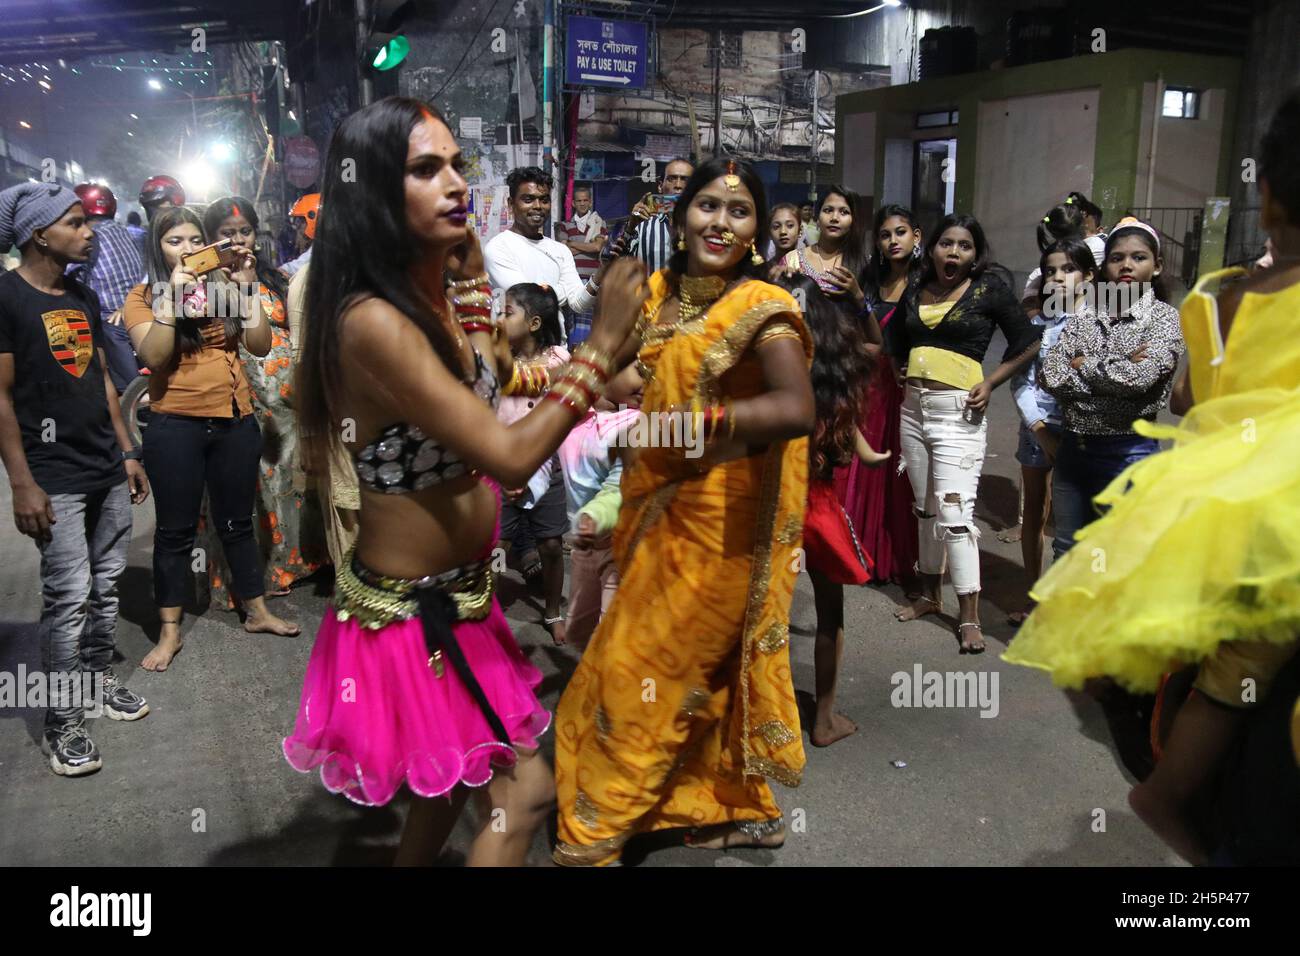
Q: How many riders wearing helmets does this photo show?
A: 3